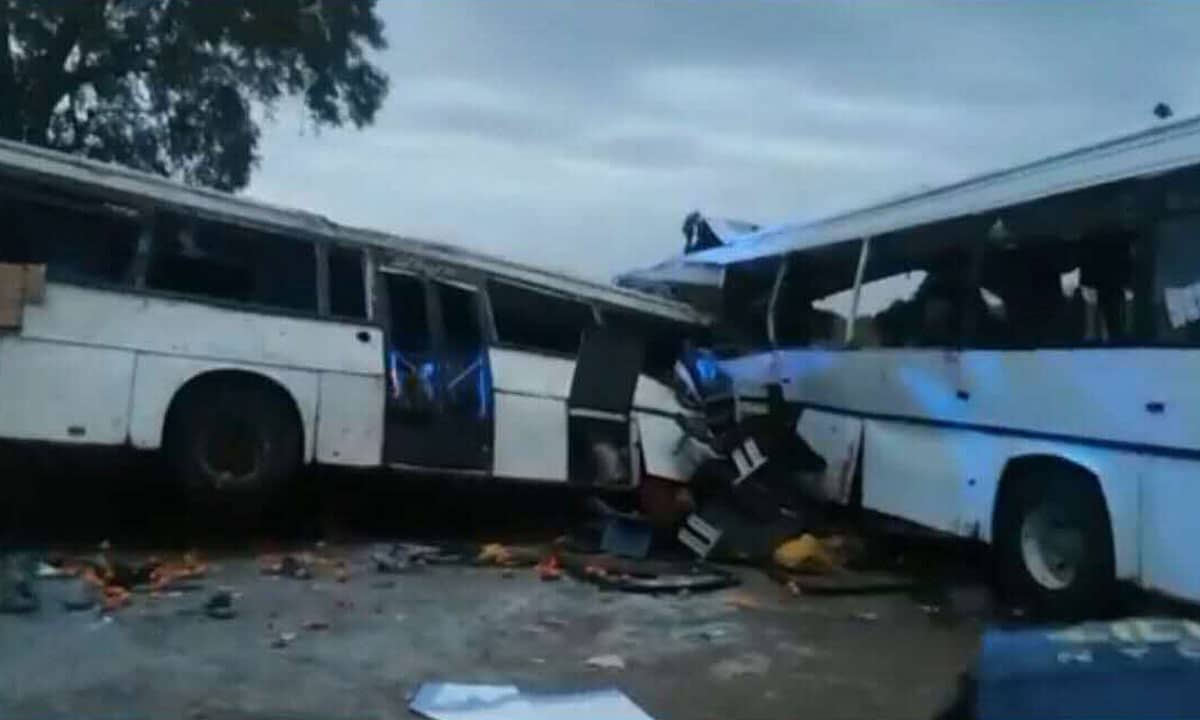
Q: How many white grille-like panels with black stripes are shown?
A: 2